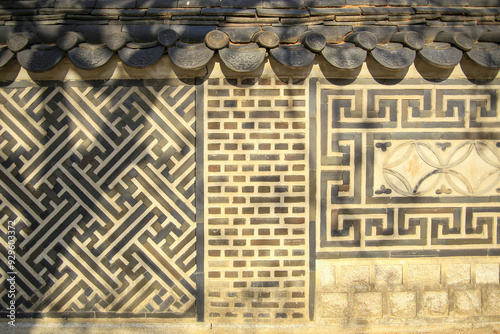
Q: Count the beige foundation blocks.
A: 12